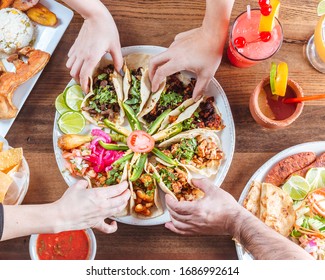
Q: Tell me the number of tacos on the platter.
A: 8